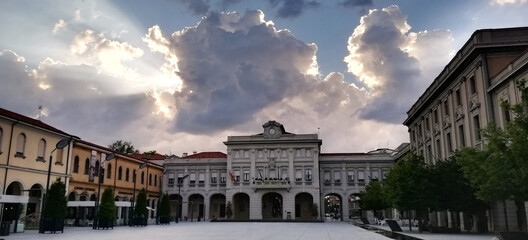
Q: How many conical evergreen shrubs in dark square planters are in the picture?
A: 4